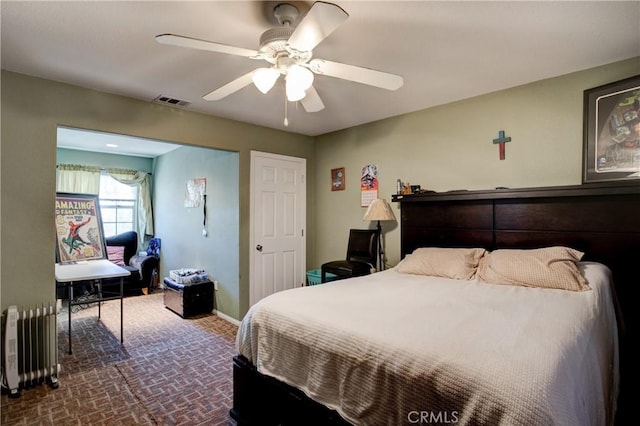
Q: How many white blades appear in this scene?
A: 5